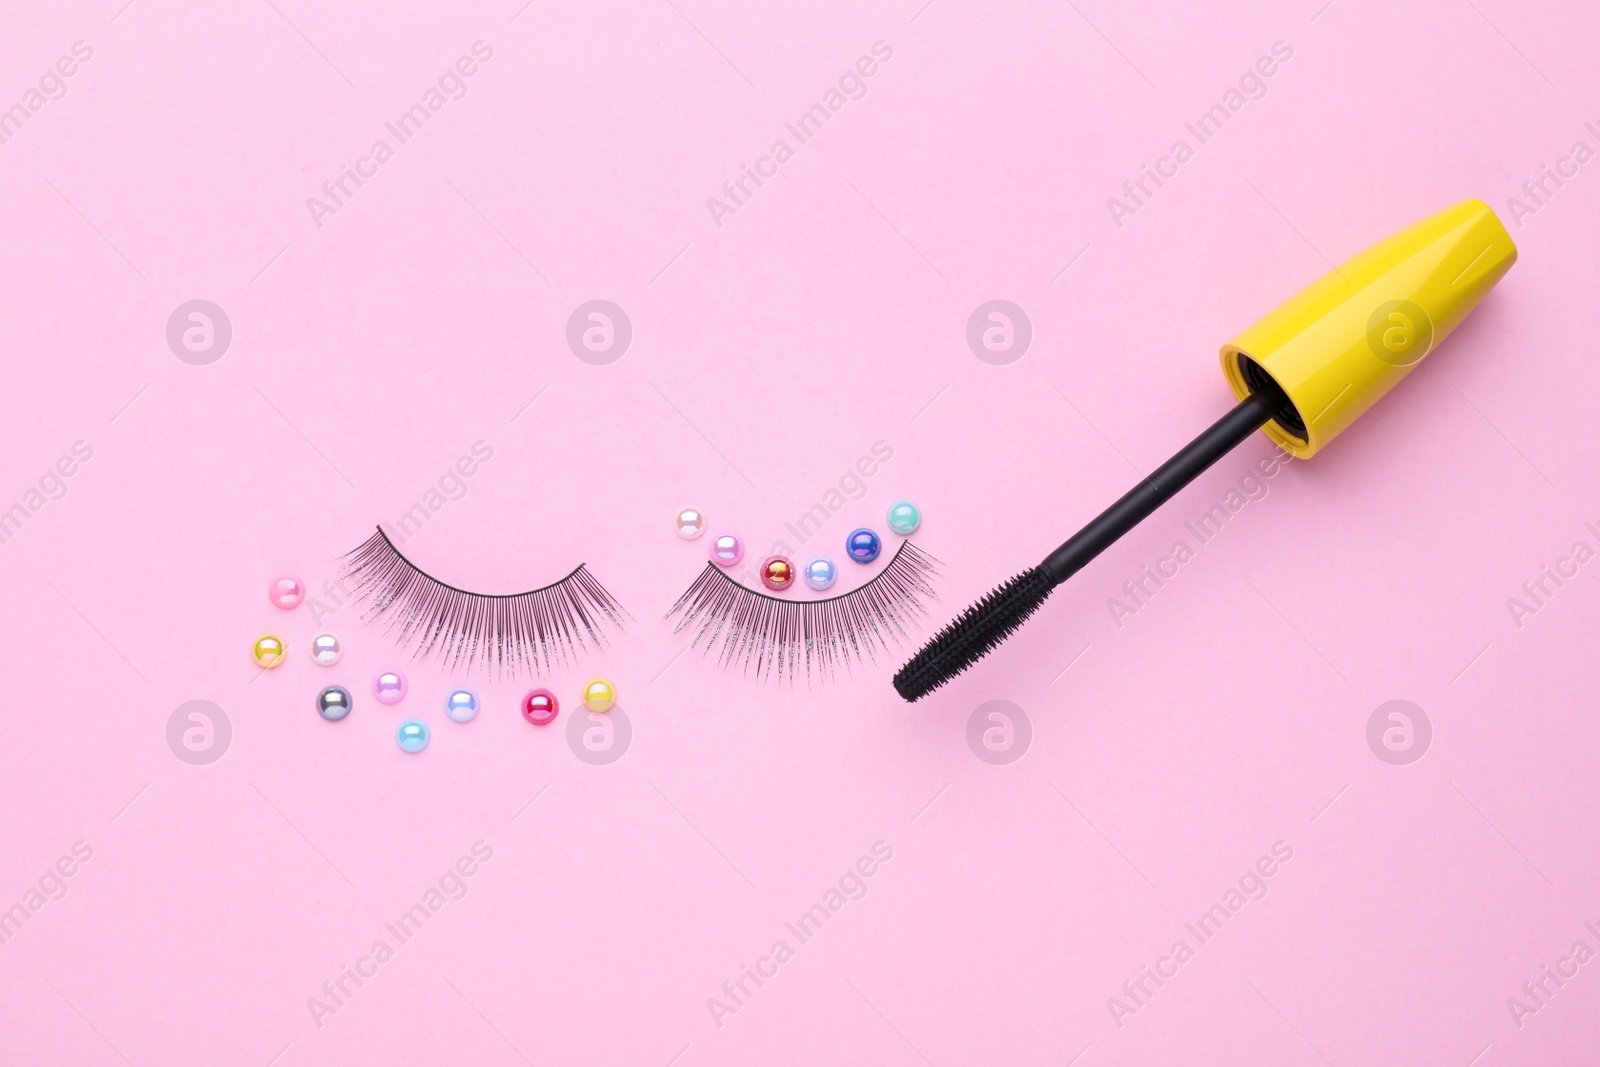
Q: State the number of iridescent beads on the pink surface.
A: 15